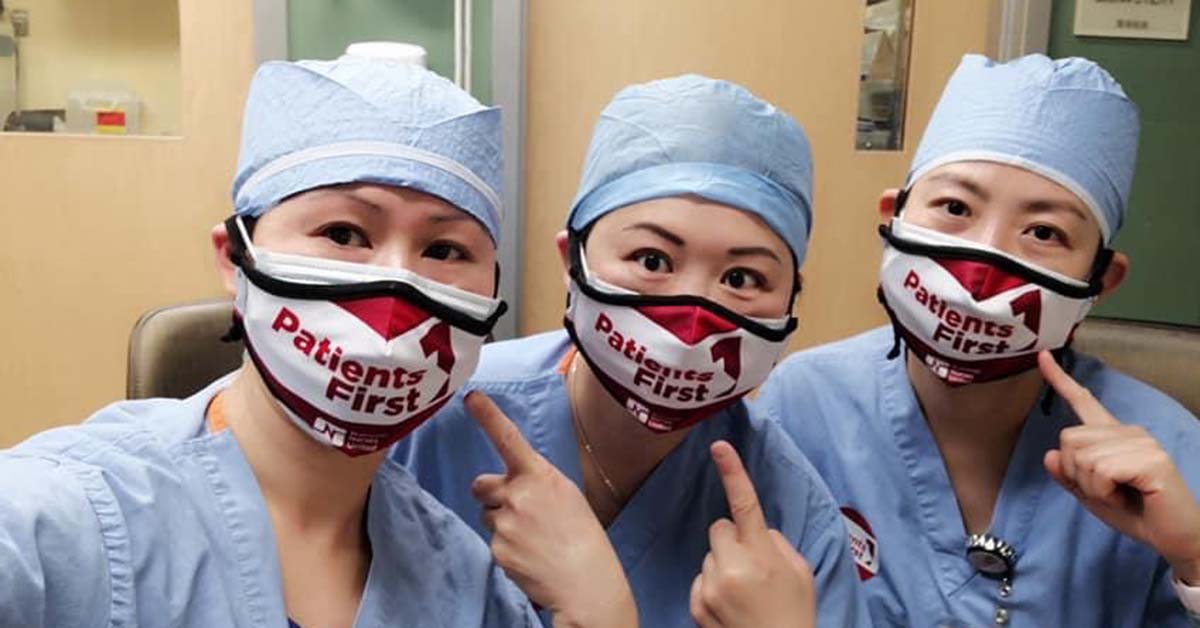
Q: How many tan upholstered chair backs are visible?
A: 2